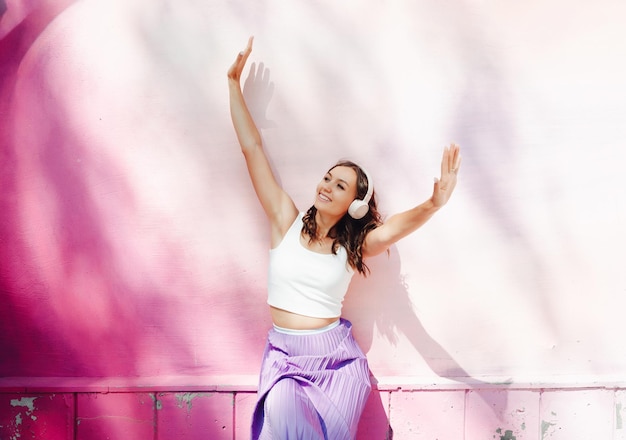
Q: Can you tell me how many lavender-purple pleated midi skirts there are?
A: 1